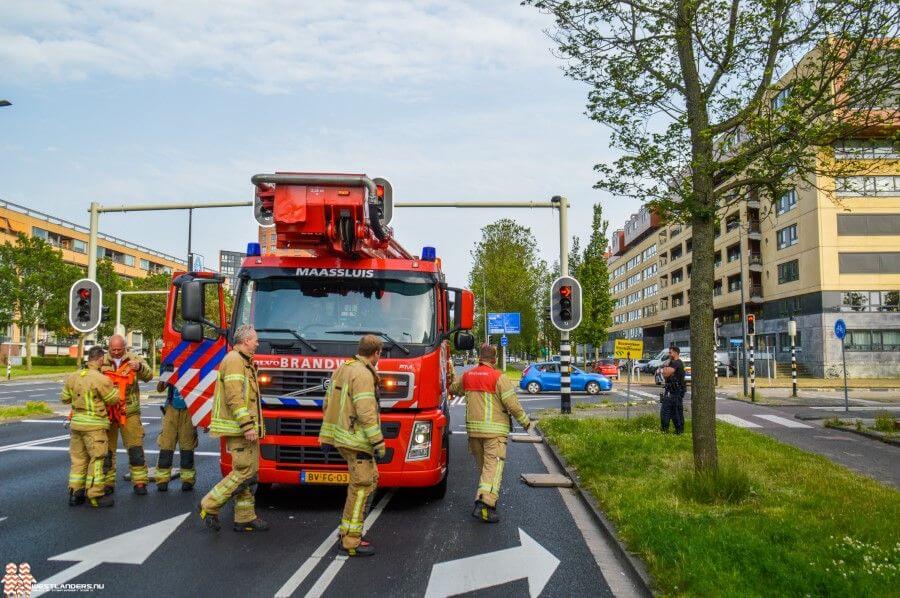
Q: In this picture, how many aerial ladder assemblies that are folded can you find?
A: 1